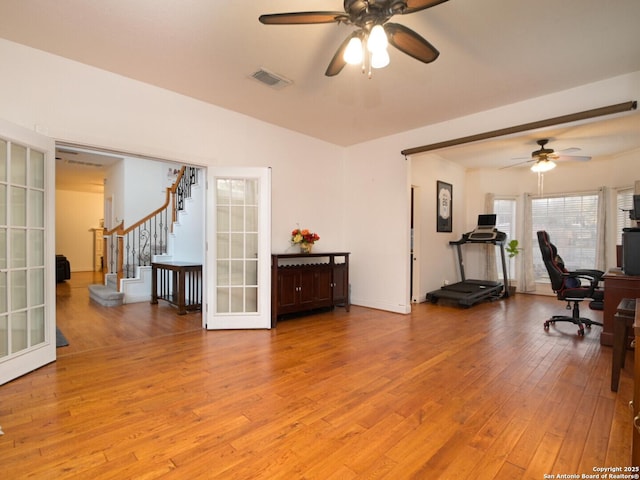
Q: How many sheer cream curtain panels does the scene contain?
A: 3